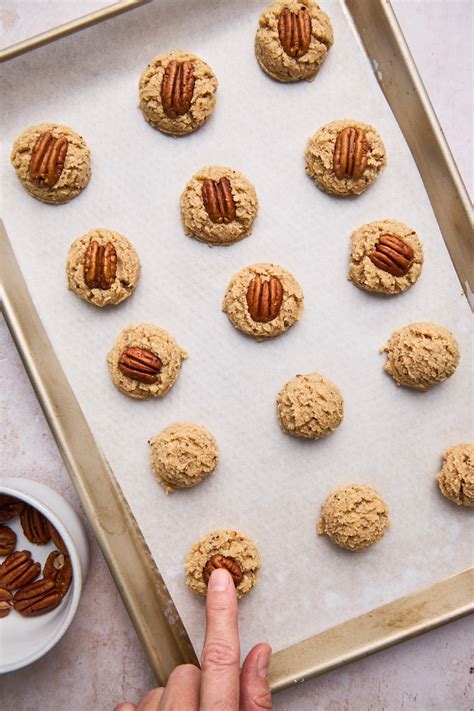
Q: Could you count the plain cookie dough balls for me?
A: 5